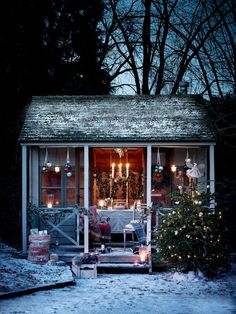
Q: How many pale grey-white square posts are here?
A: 4